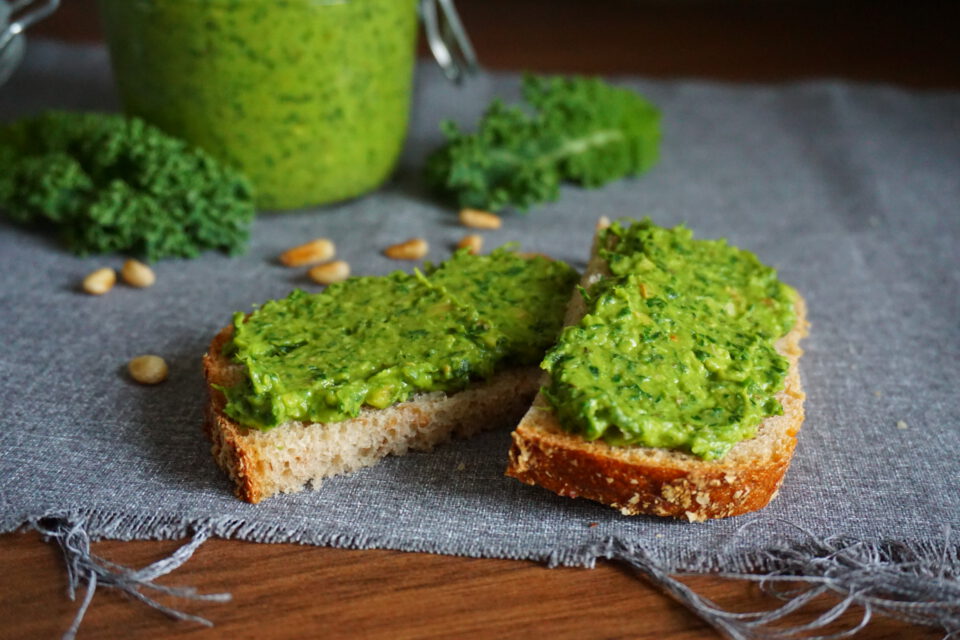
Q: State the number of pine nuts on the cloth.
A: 8